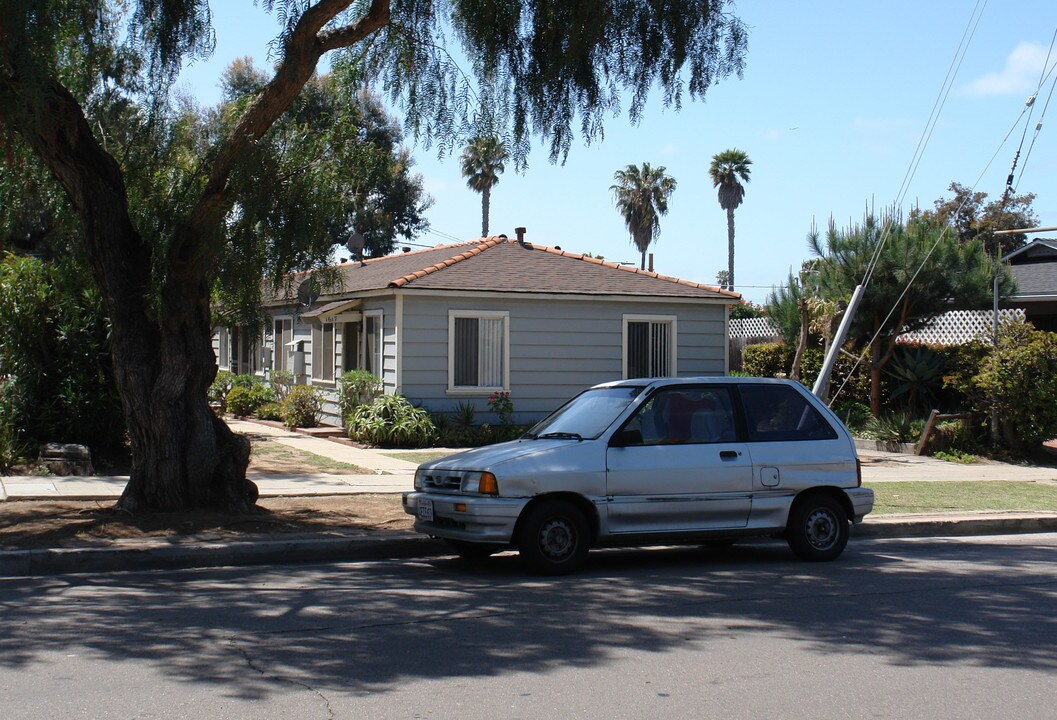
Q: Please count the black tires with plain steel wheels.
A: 2